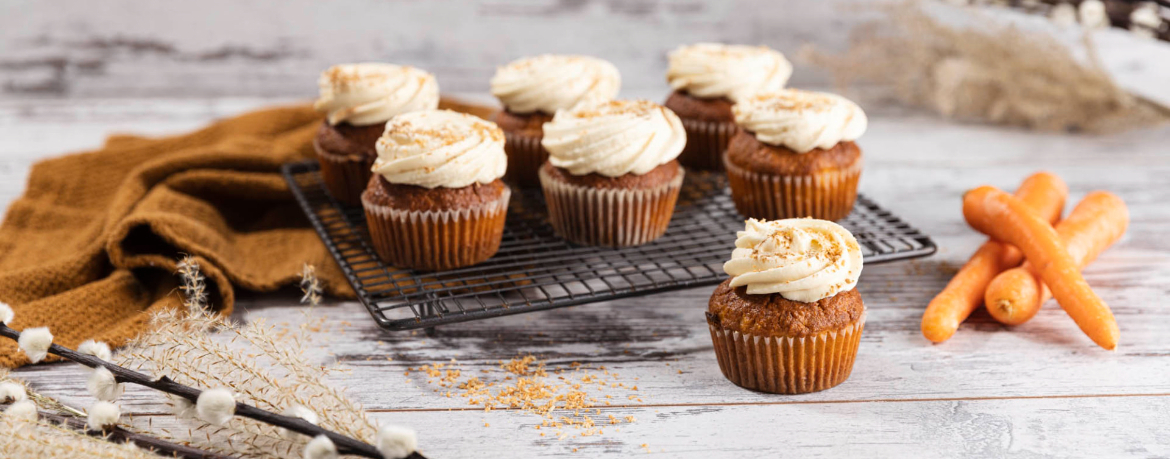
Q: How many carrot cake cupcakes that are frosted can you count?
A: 7